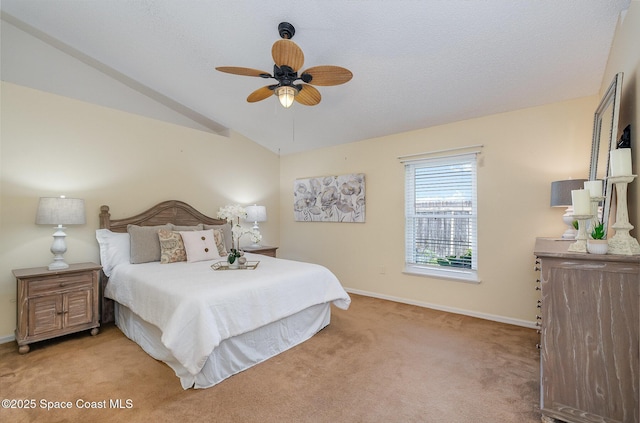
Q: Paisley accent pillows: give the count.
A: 2